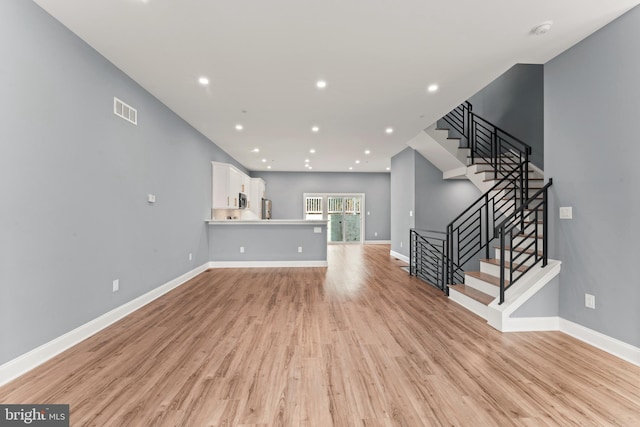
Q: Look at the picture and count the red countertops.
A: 0